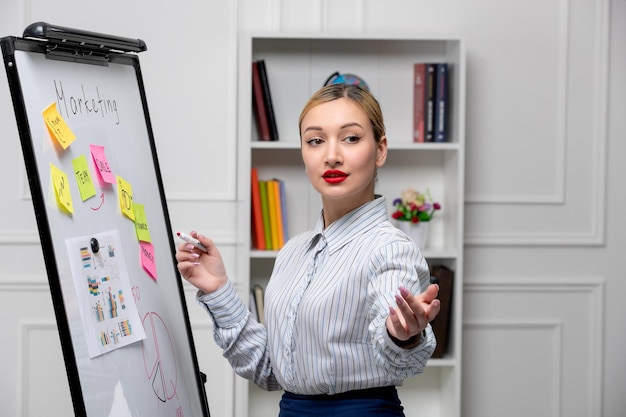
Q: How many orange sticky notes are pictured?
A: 1